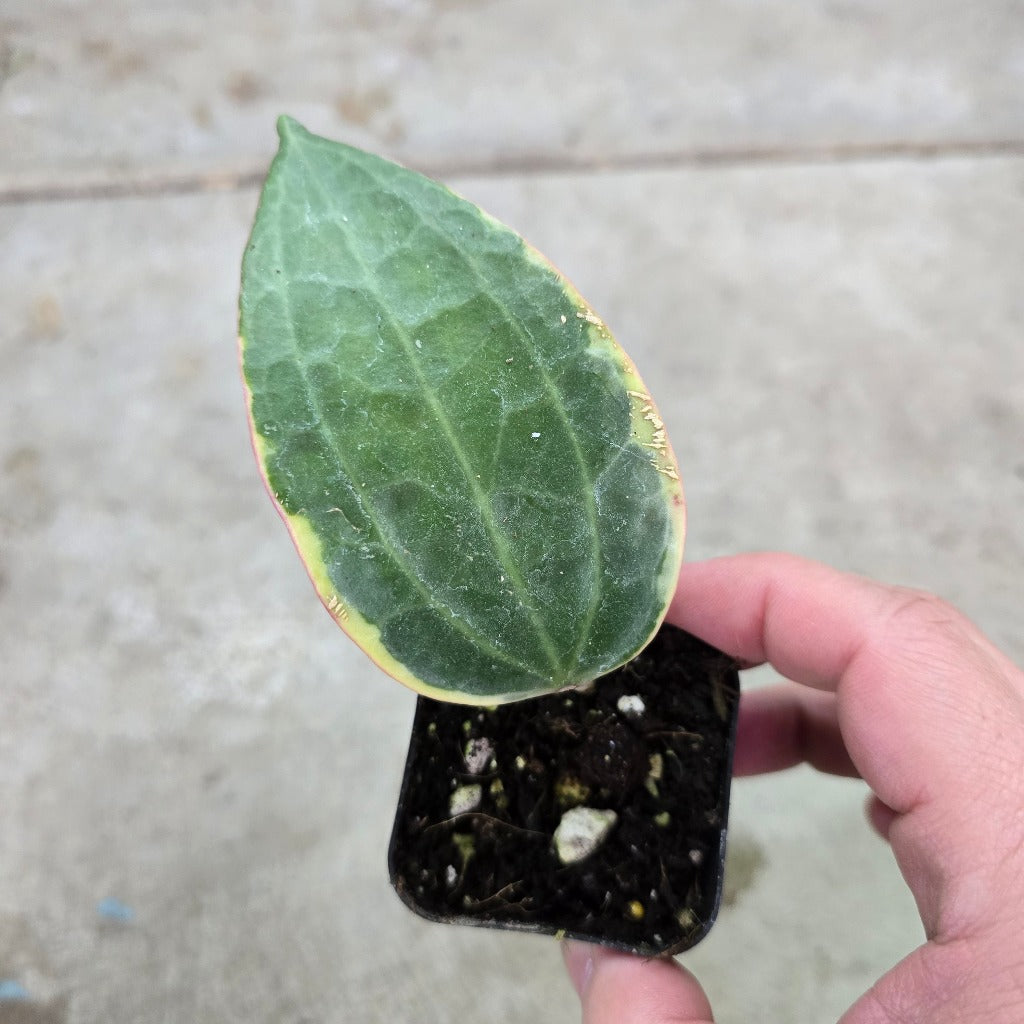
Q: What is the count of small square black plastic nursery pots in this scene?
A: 1